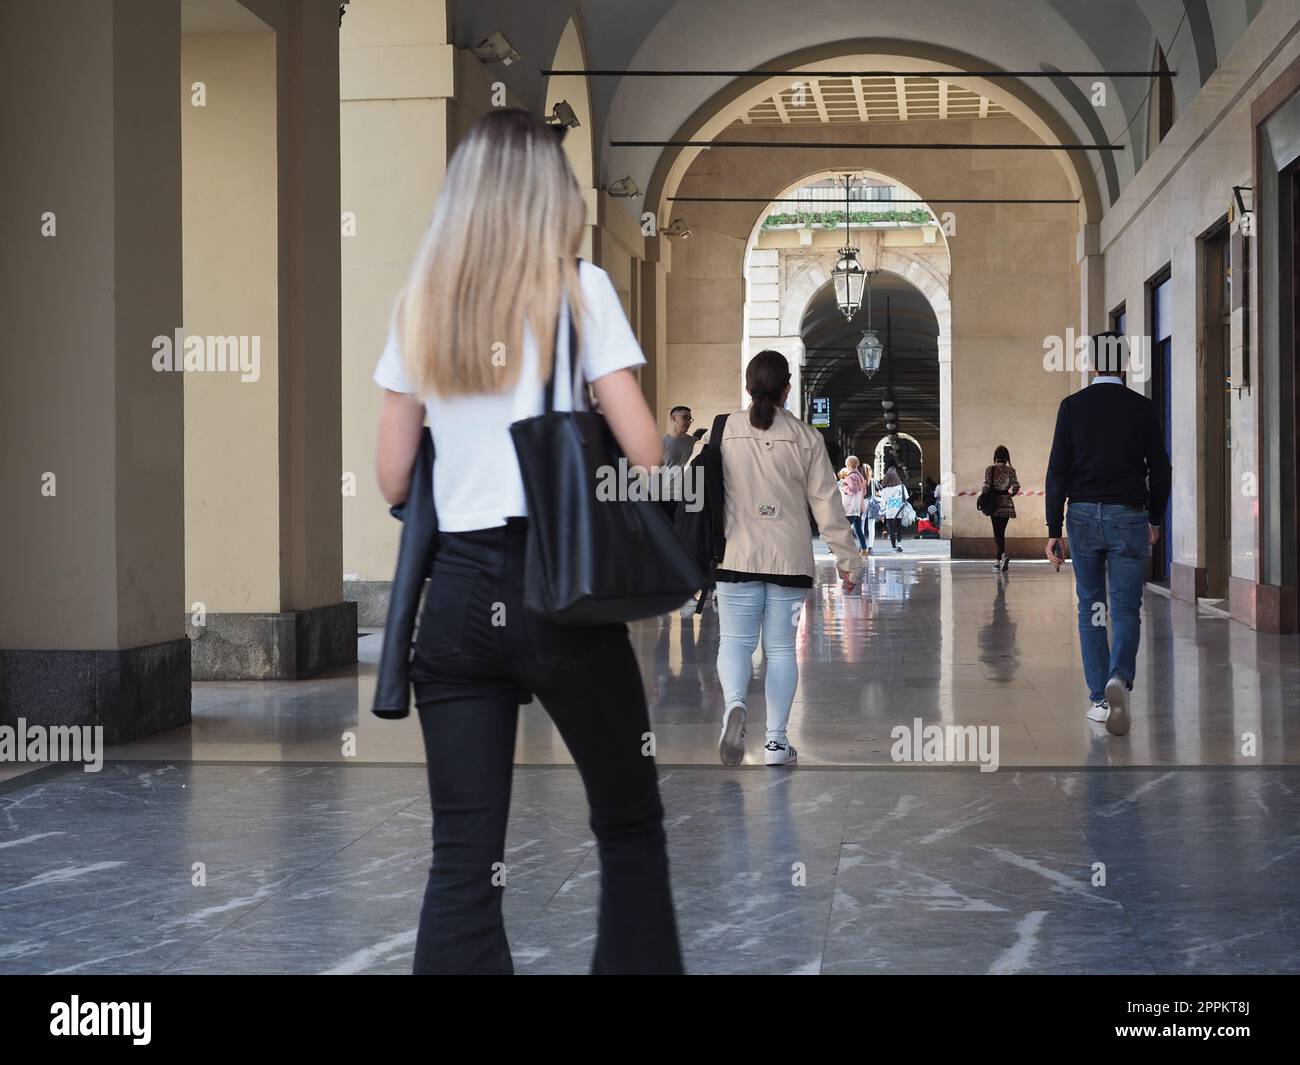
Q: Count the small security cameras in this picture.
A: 4